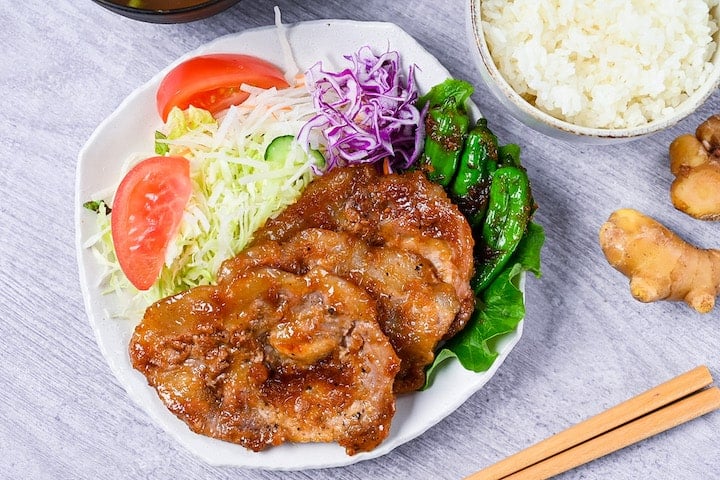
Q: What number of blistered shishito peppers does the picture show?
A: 3